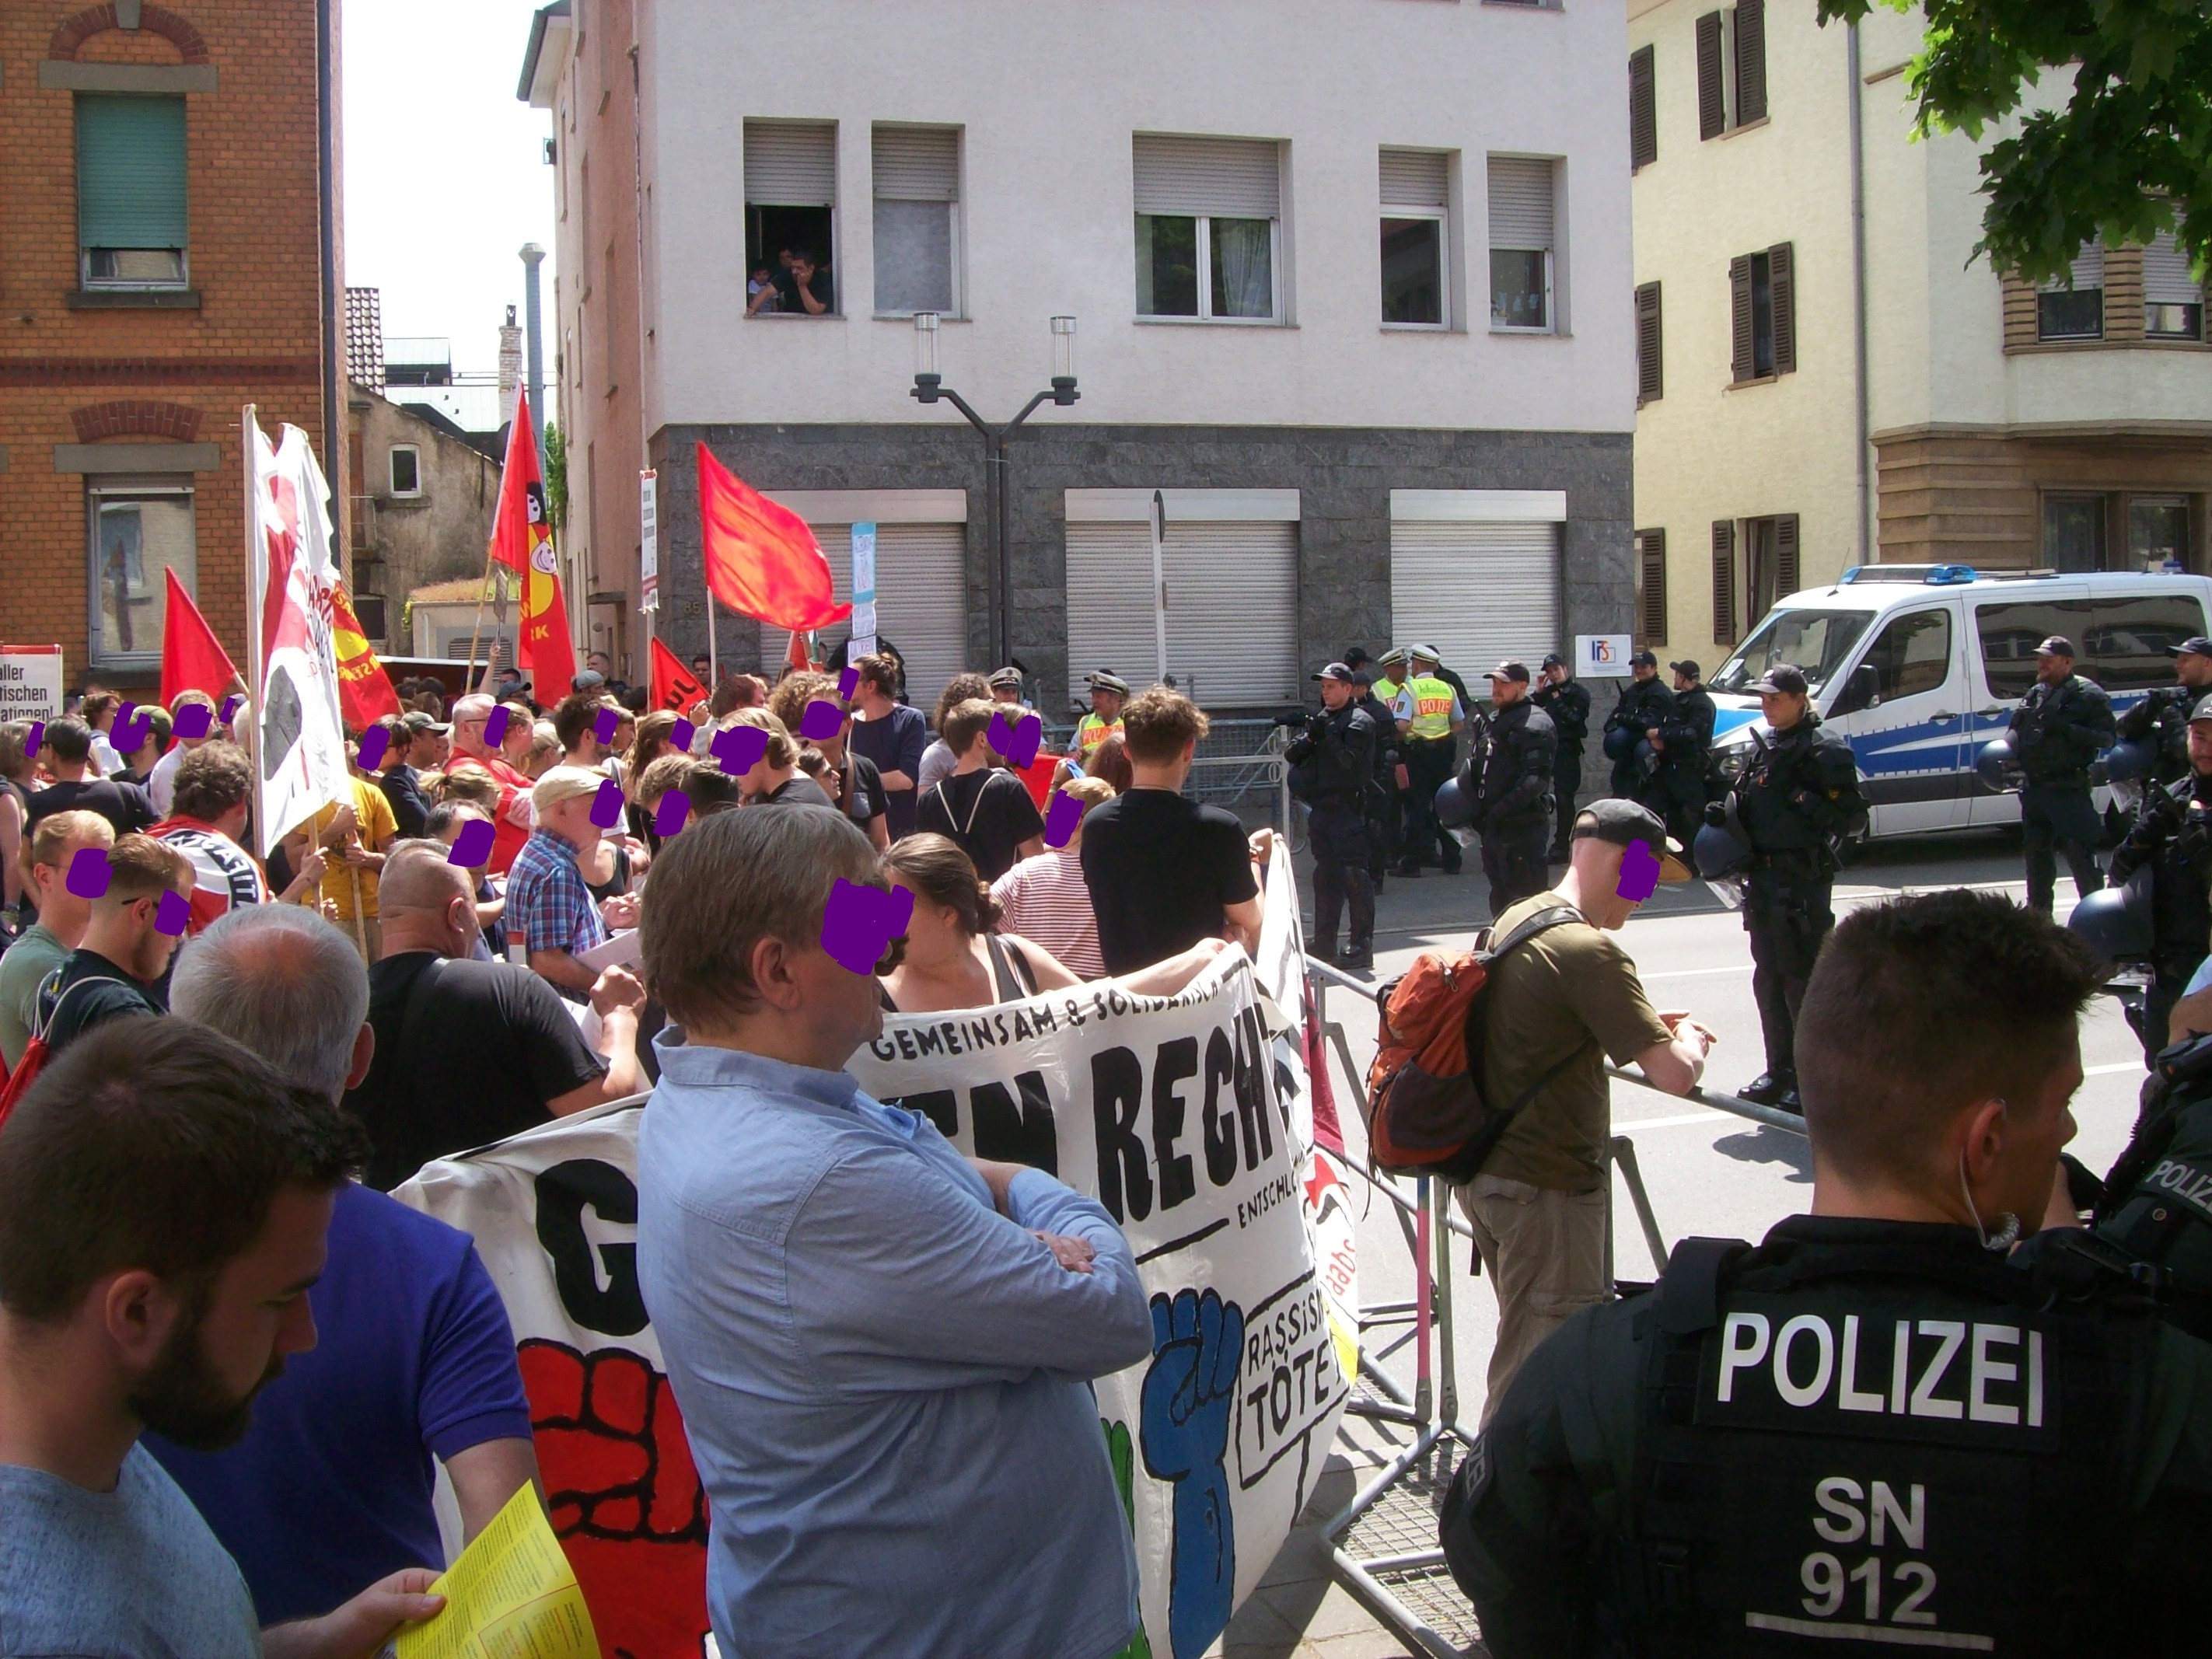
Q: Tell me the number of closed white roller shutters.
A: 3